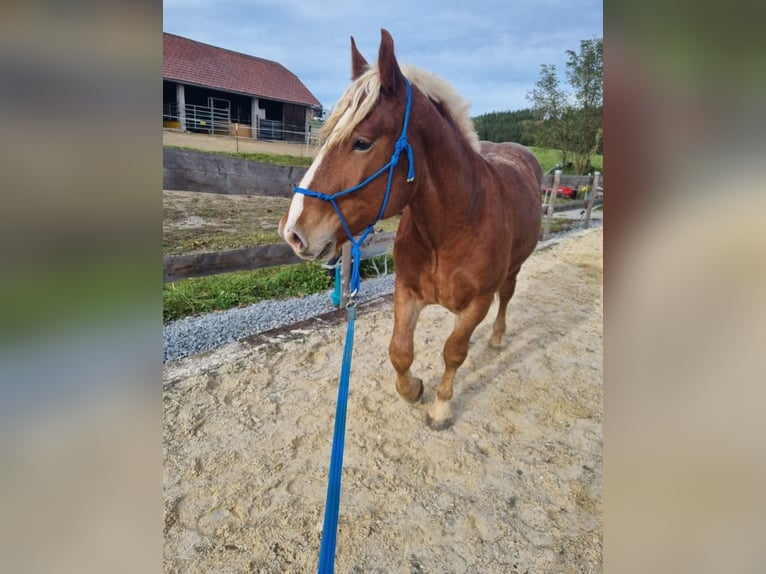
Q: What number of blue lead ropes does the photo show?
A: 1